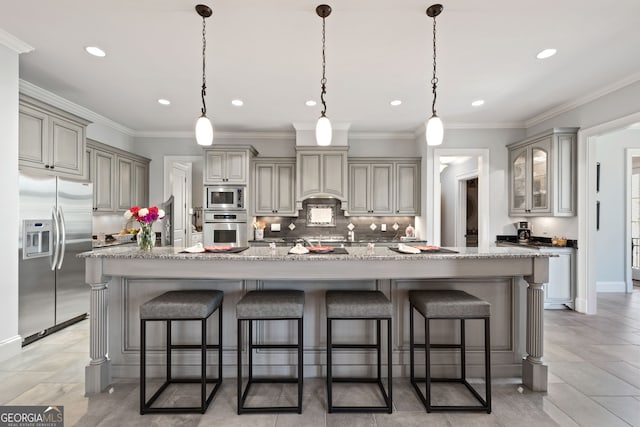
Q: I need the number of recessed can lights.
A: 7